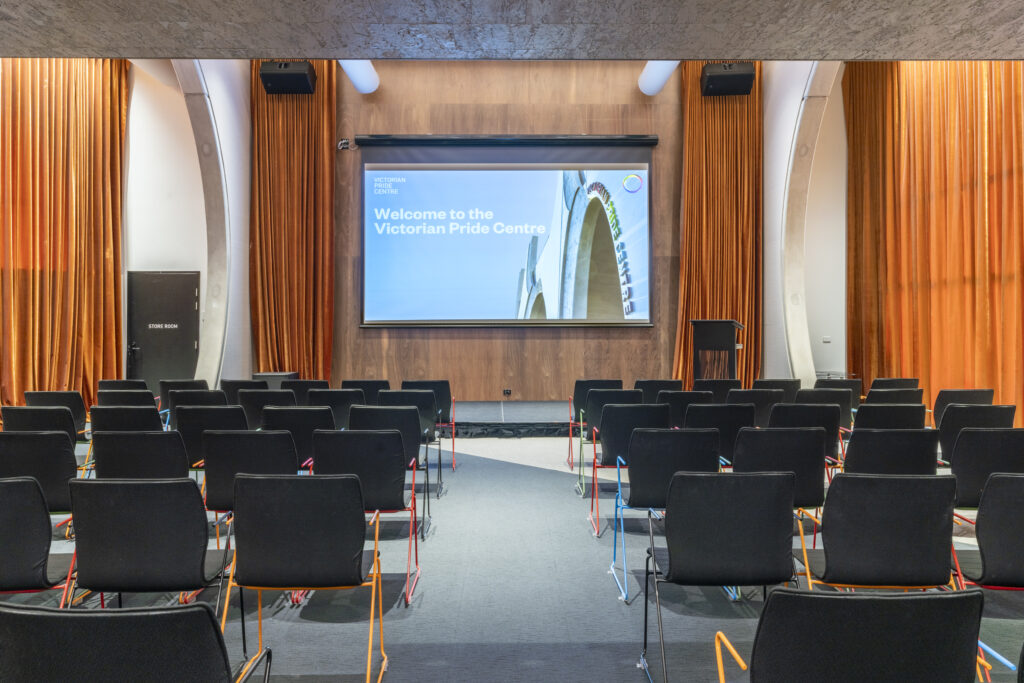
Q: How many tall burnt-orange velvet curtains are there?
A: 4